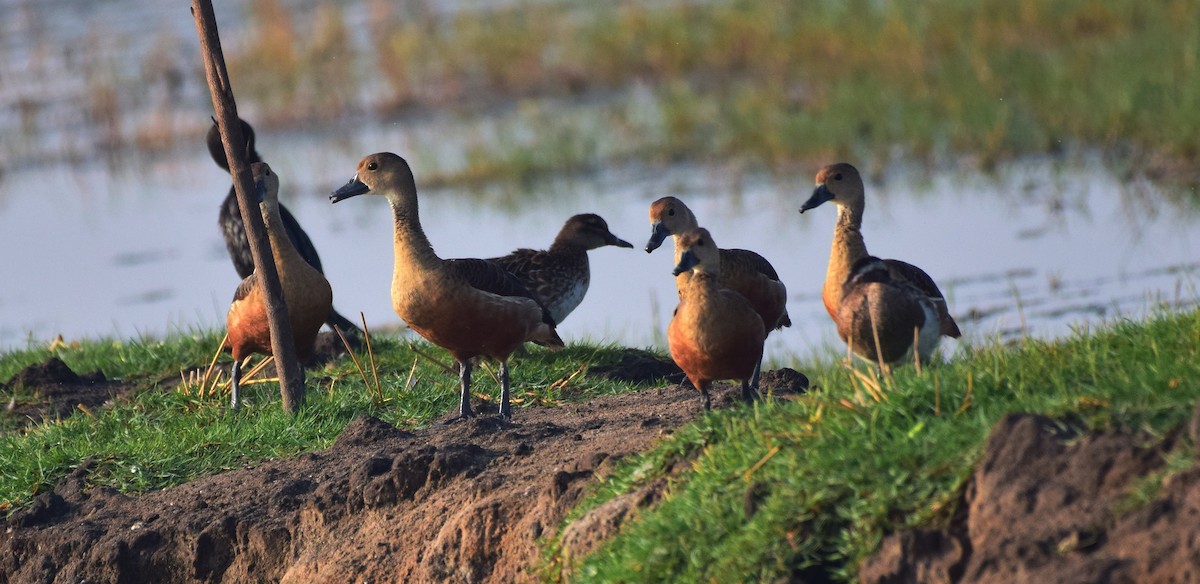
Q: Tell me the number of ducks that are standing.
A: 6